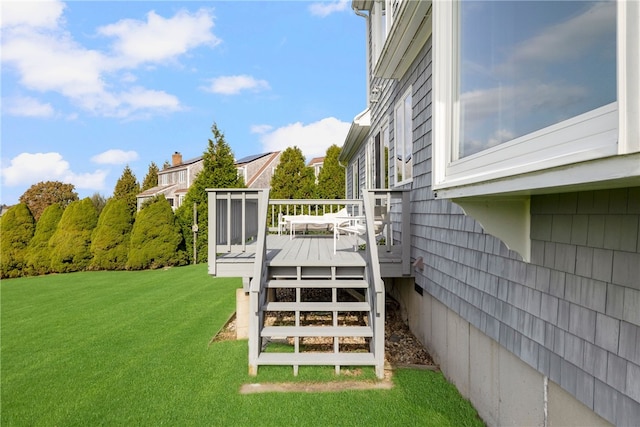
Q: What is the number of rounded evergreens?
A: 5